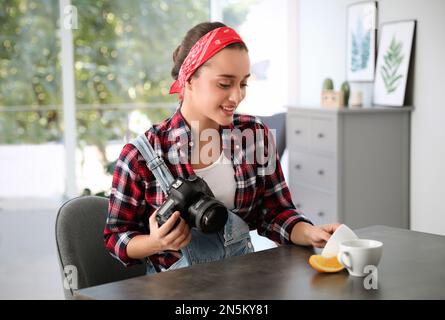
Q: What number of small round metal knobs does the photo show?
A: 6